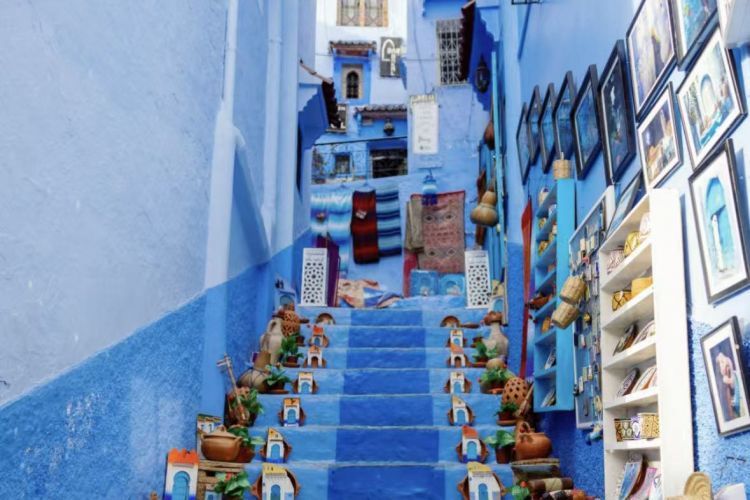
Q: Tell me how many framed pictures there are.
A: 13